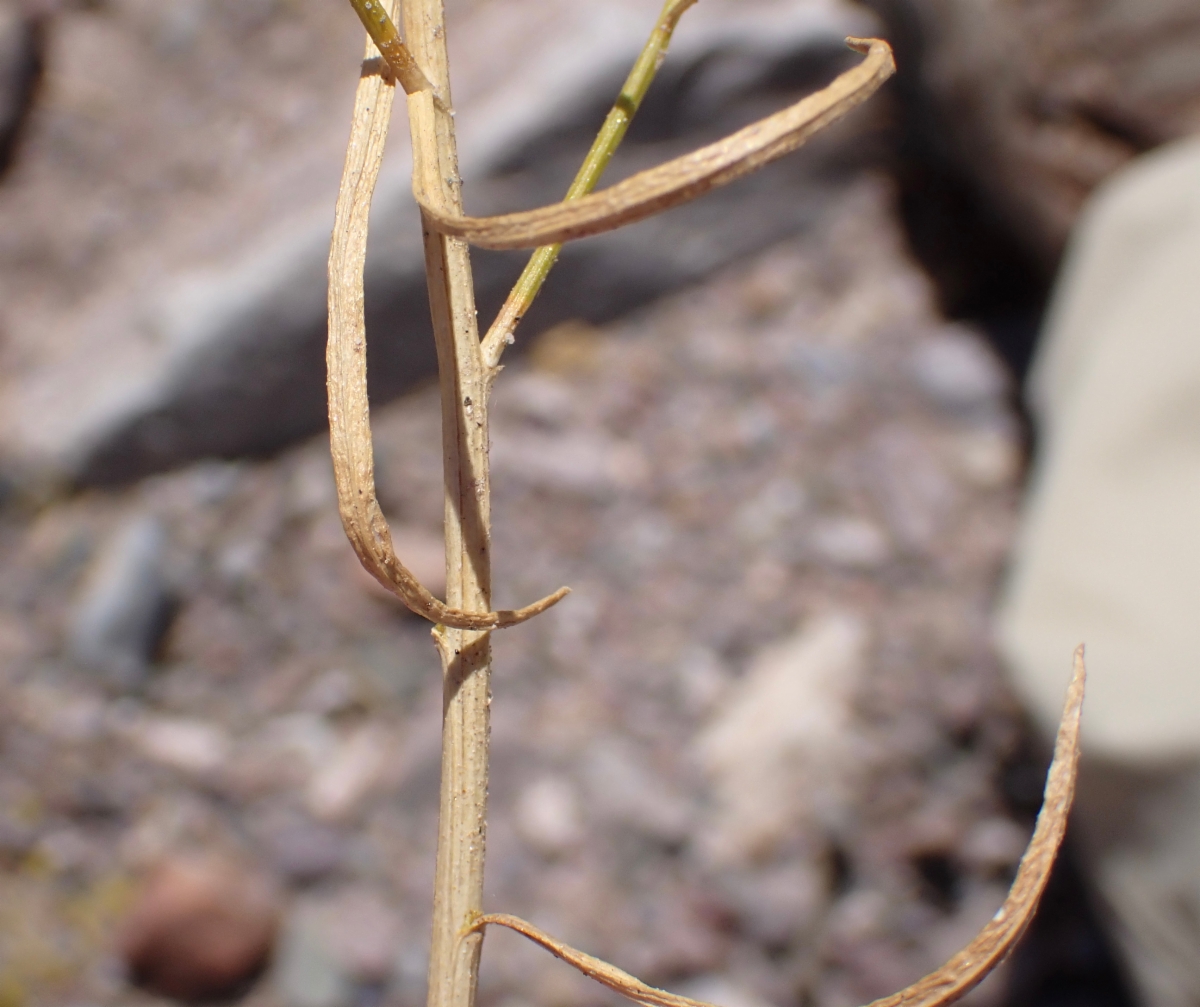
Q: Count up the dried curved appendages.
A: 3